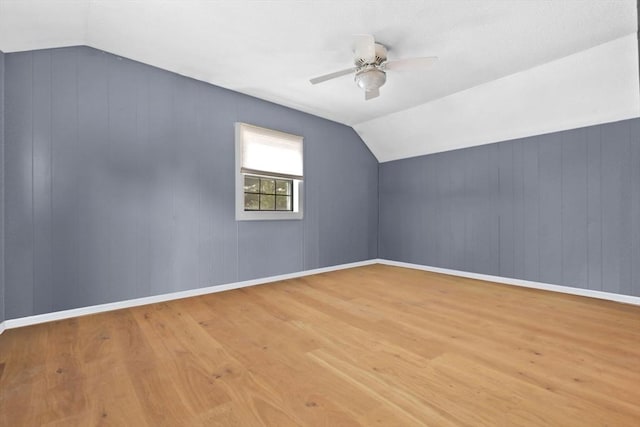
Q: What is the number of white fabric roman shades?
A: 1